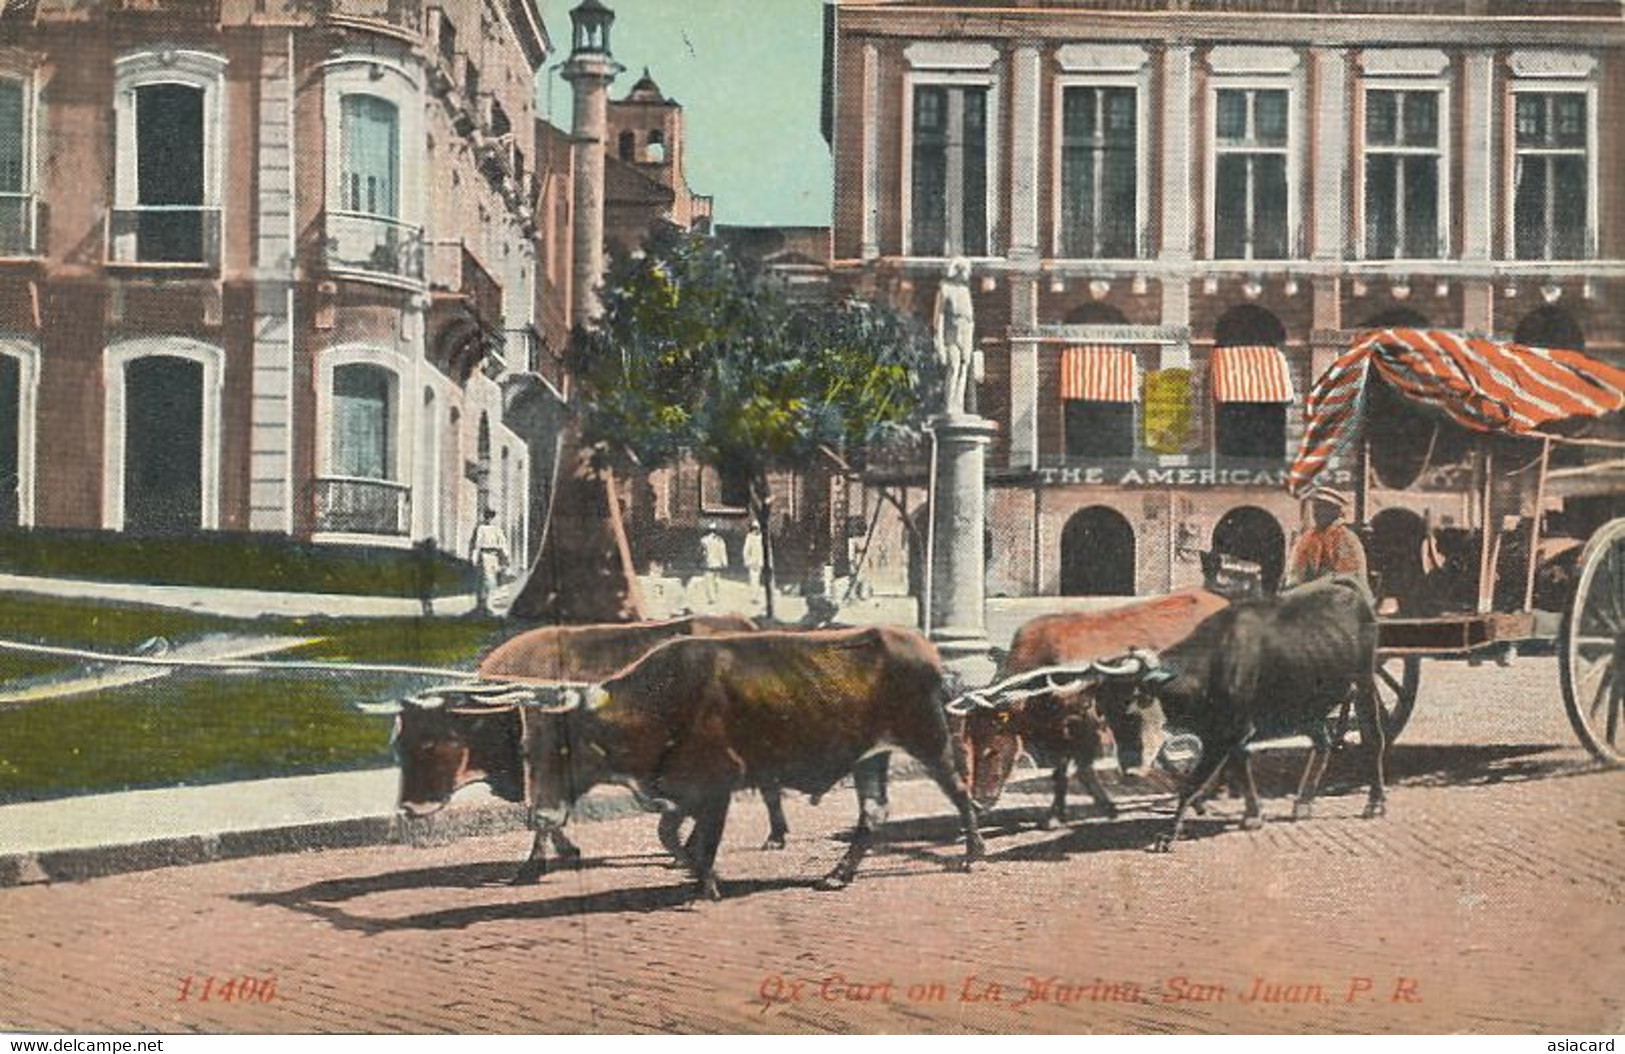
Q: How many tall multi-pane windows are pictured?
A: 5